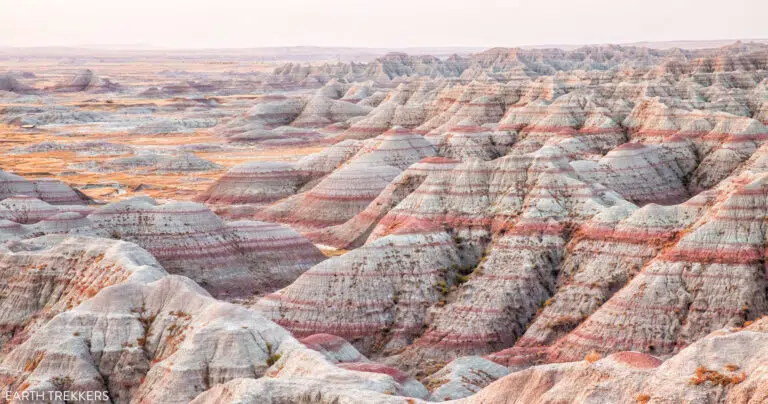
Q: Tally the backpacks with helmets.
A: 0